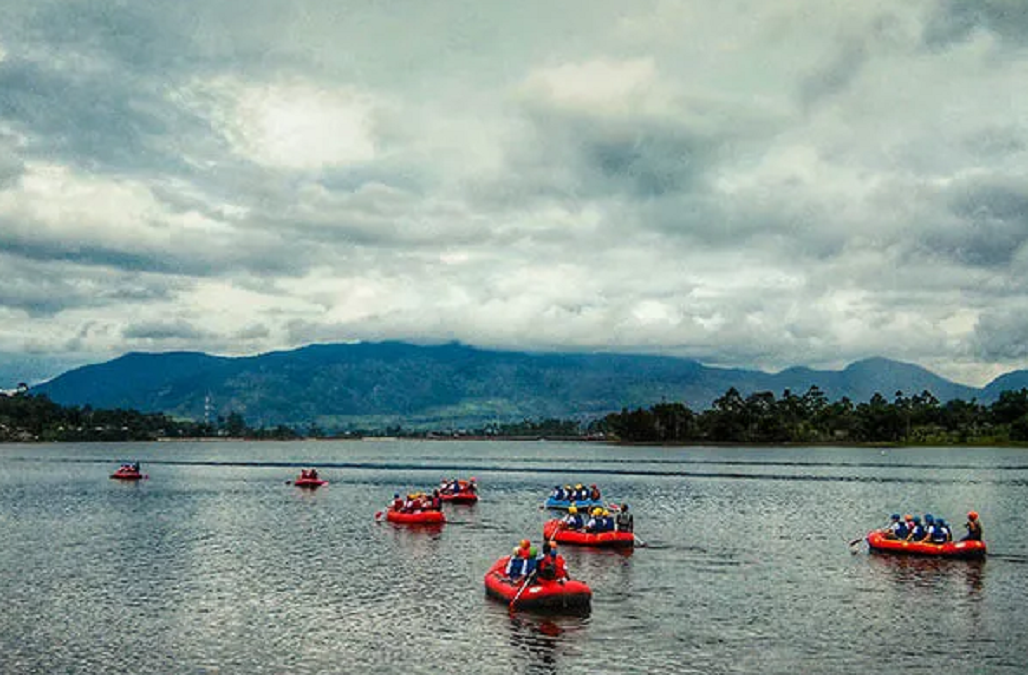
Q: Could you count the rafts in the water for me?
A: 8